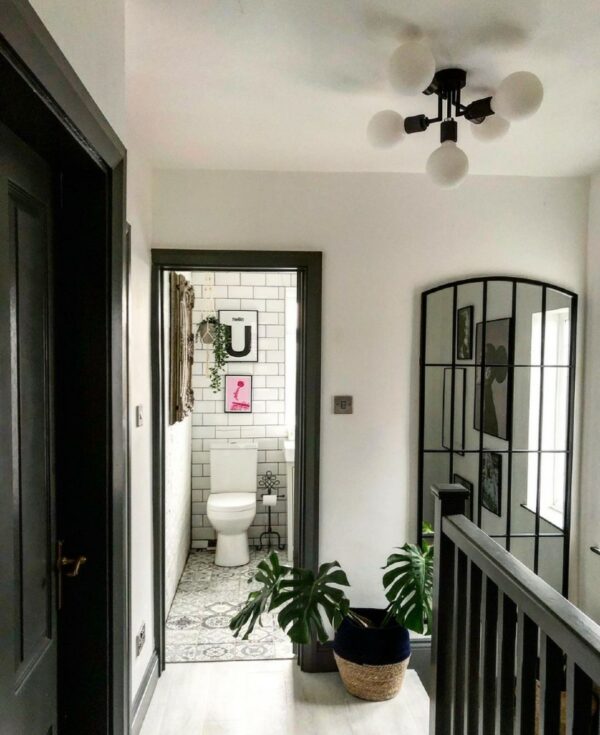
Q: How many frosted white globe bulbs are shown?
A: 5